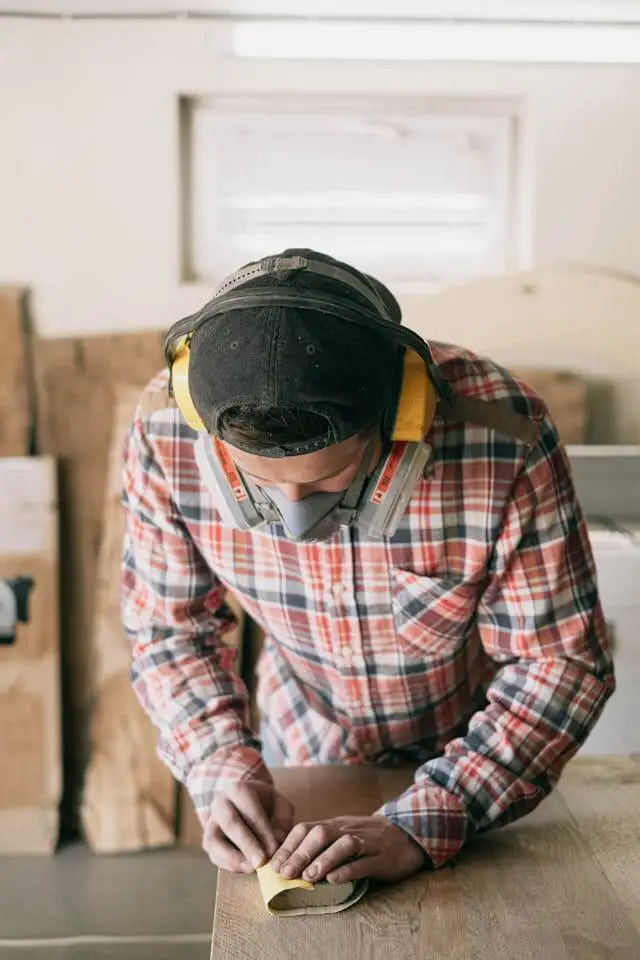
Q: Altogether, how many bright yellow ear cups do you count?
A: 2